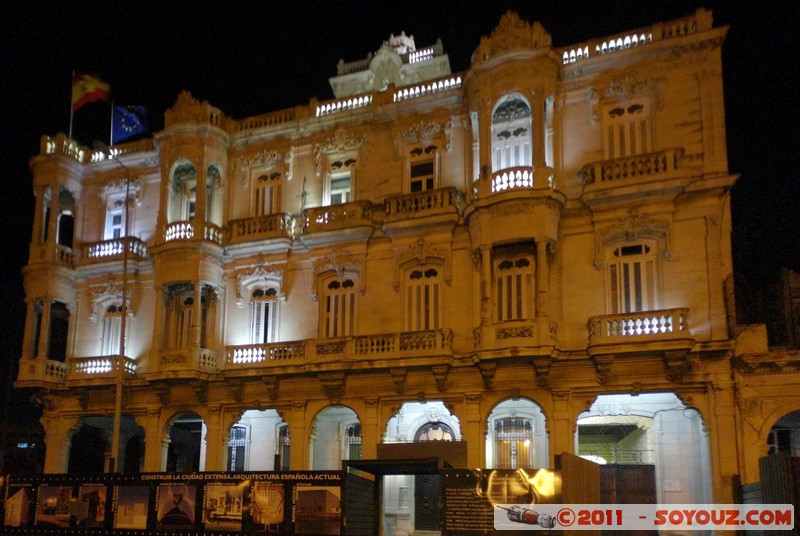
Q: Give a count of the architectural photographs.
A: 8